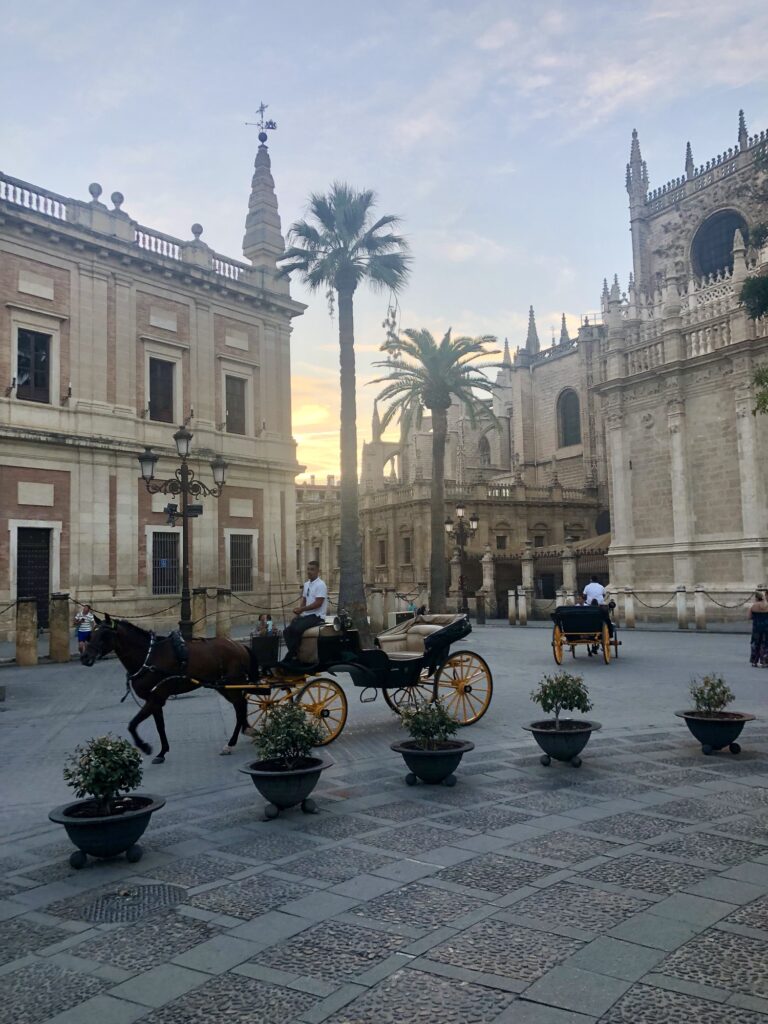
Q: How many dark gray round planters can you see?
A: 5